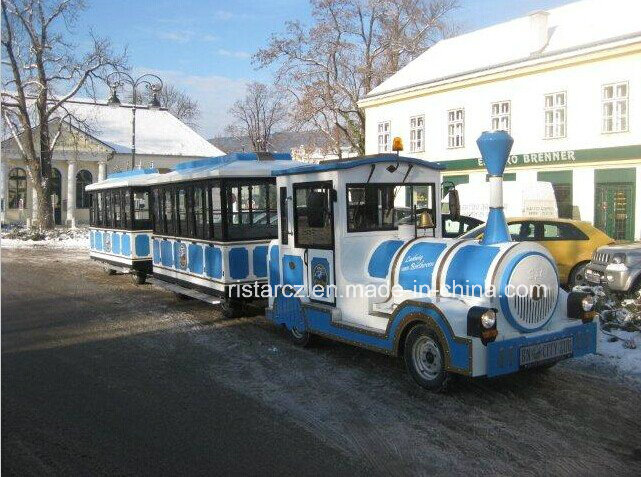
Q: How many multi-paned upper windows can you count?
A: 6